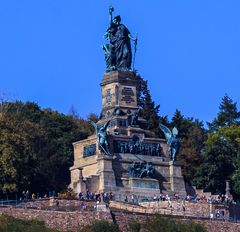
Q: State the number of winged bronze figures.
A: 2